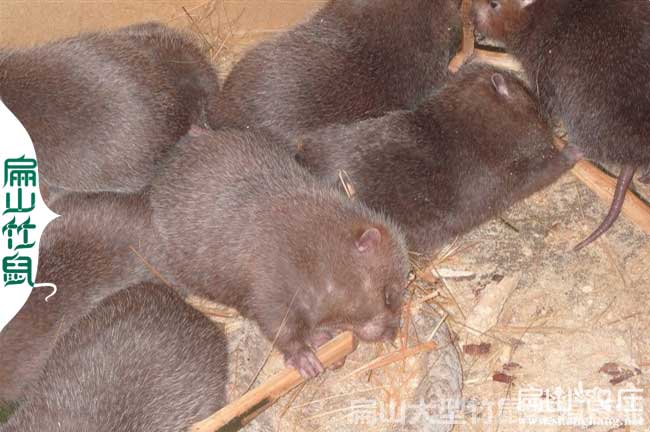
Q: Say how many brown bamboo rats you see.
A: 7